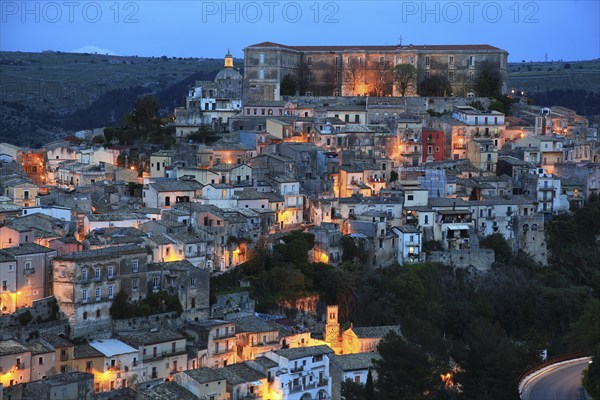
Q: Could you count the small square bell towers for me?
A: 1